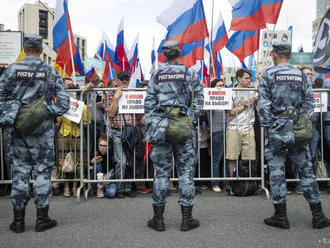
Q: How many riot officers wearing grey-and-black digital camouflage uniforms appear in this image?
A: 3